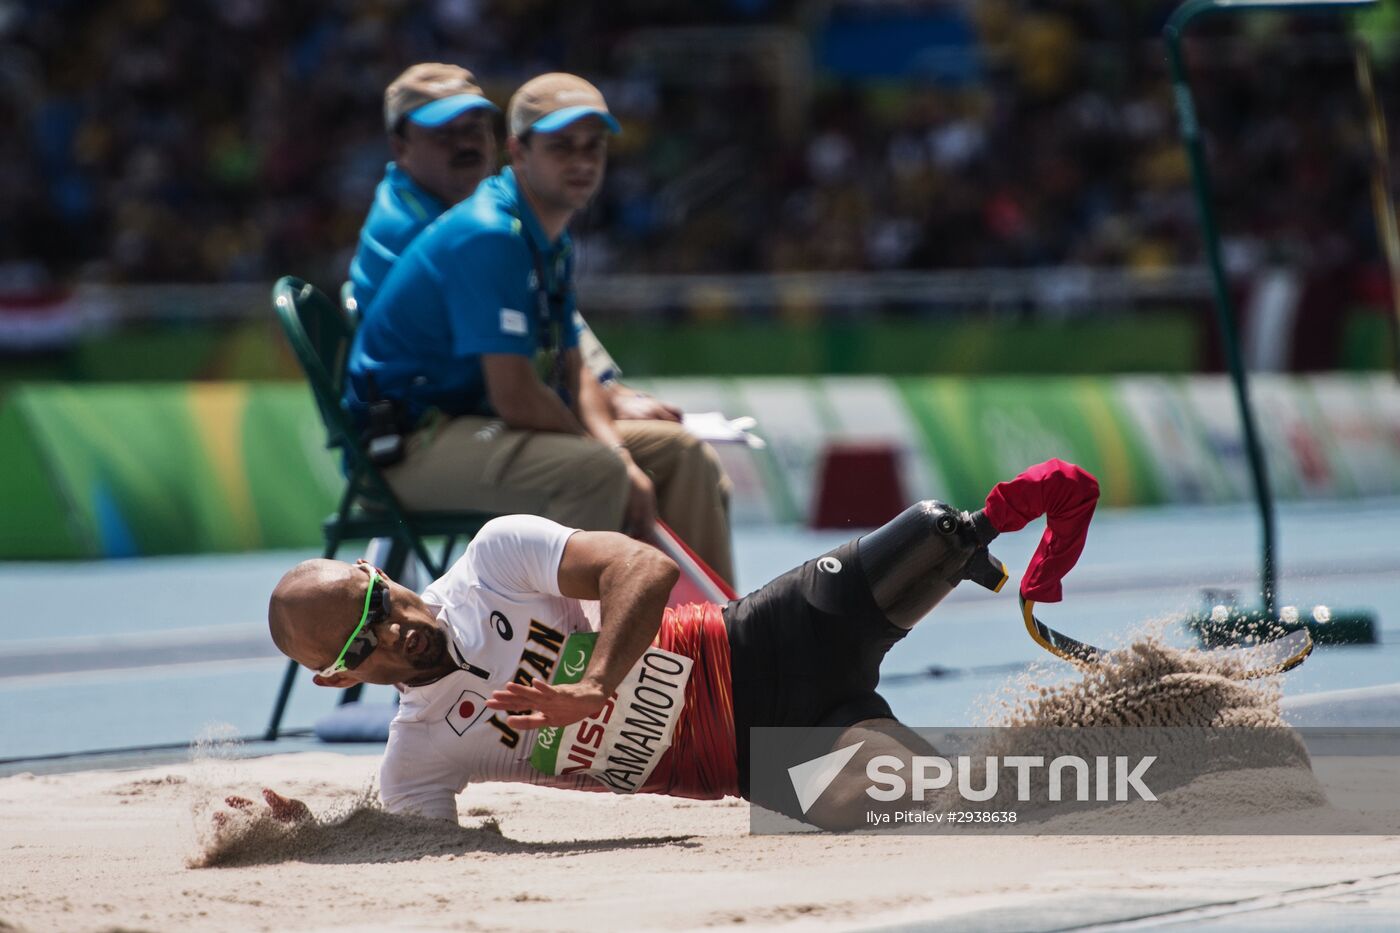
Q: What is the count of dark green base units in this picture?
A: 1